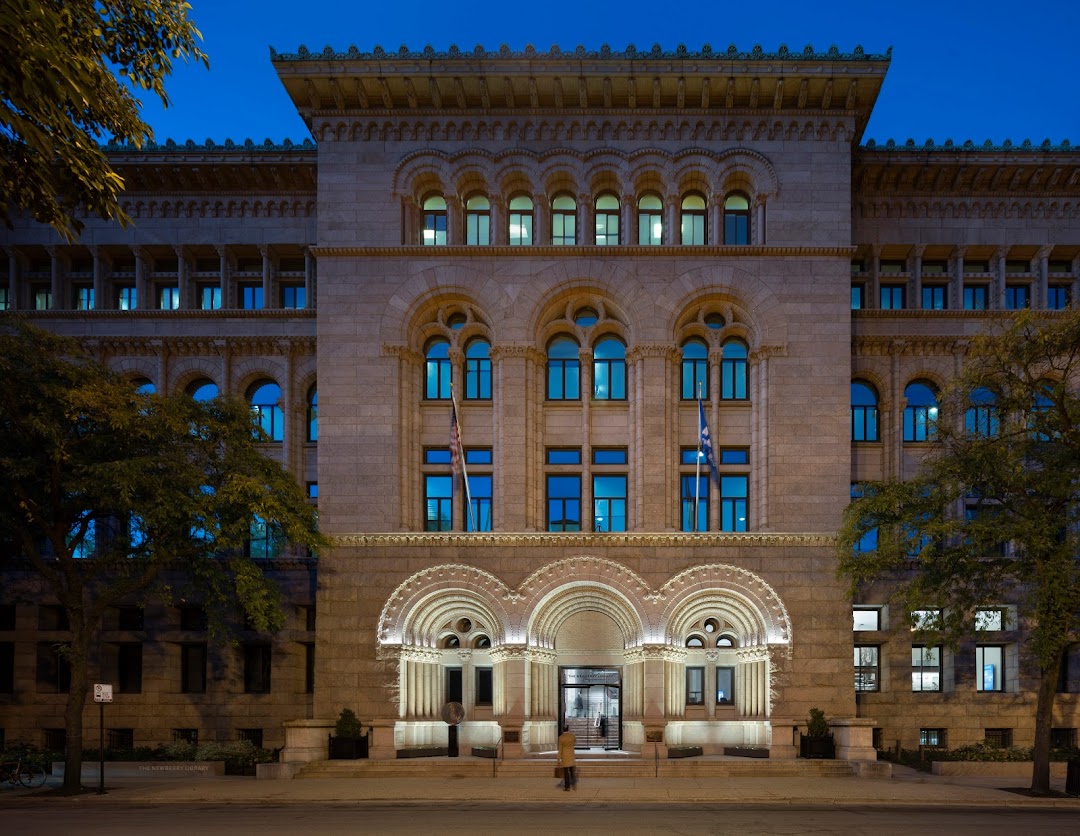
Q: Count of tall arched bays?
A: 3